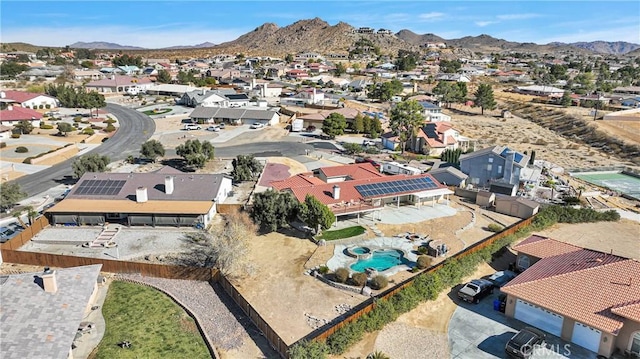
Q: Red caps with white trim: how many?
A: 0